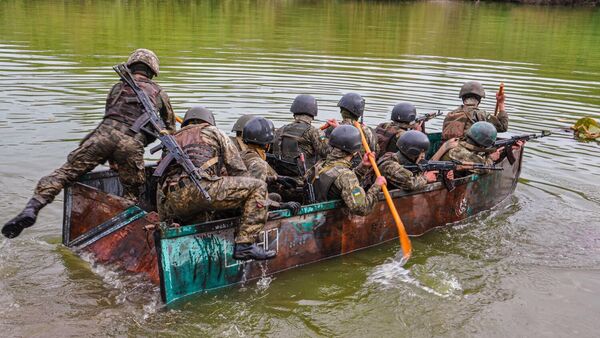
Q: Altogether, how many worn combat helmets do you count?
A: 11